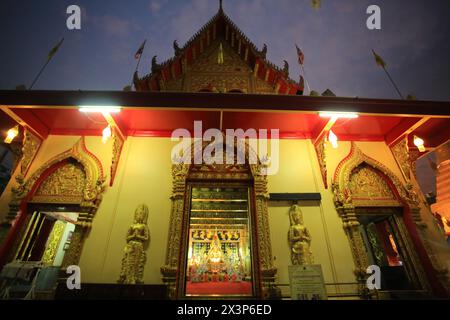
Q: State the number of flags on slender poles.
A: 4